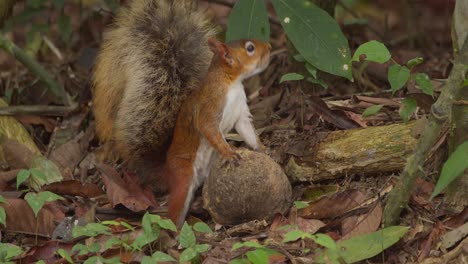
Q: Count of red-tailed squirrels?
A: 1